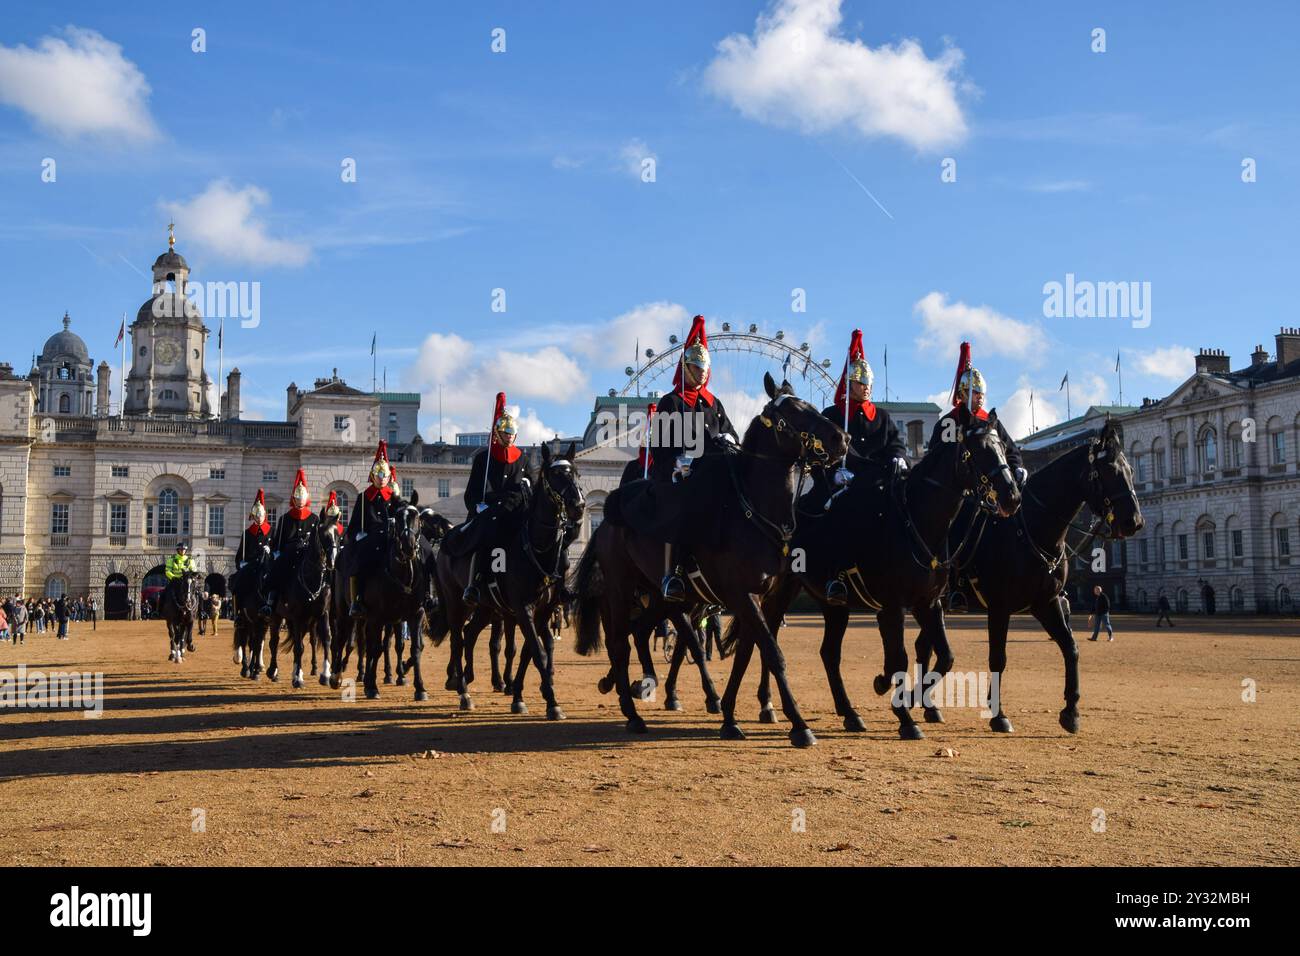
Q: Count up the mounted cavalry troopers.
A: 10